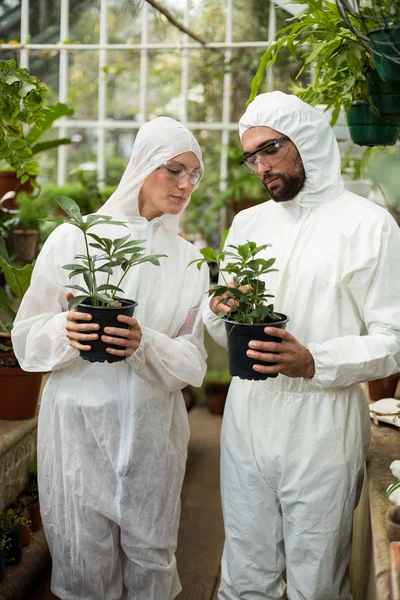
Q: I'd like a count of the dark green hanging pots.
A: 3